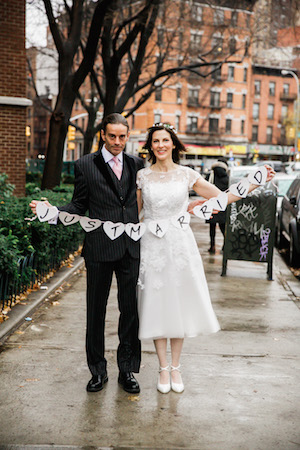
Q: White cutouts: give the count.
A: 11